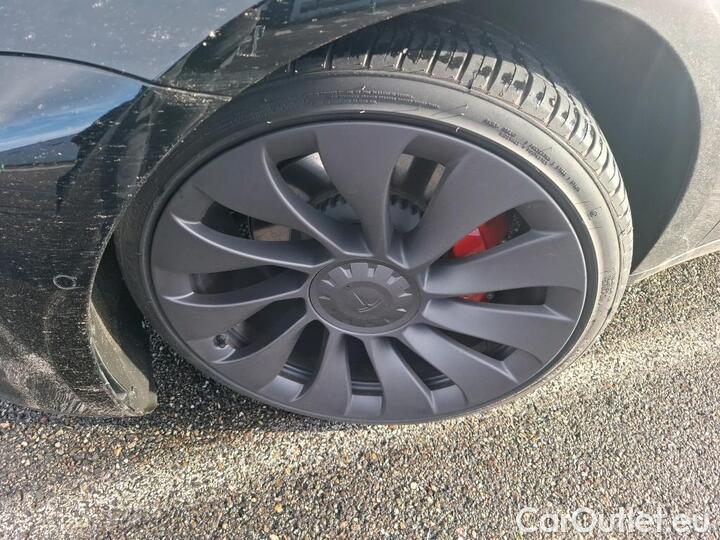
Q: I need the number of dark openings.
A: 11